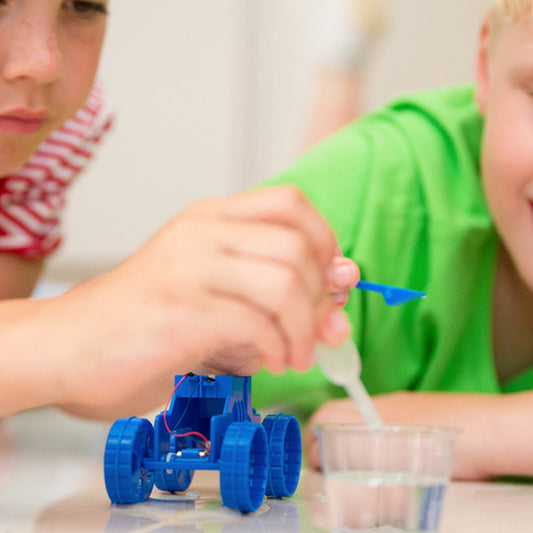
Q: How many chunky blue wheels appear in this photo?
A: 4